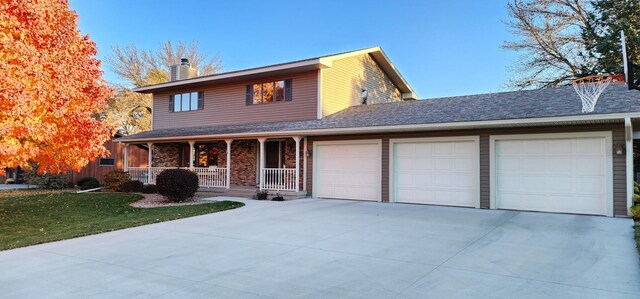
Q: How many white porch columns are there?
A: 6